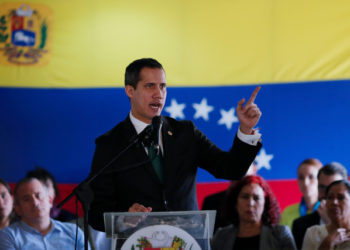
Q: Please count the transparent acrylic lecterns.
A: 1